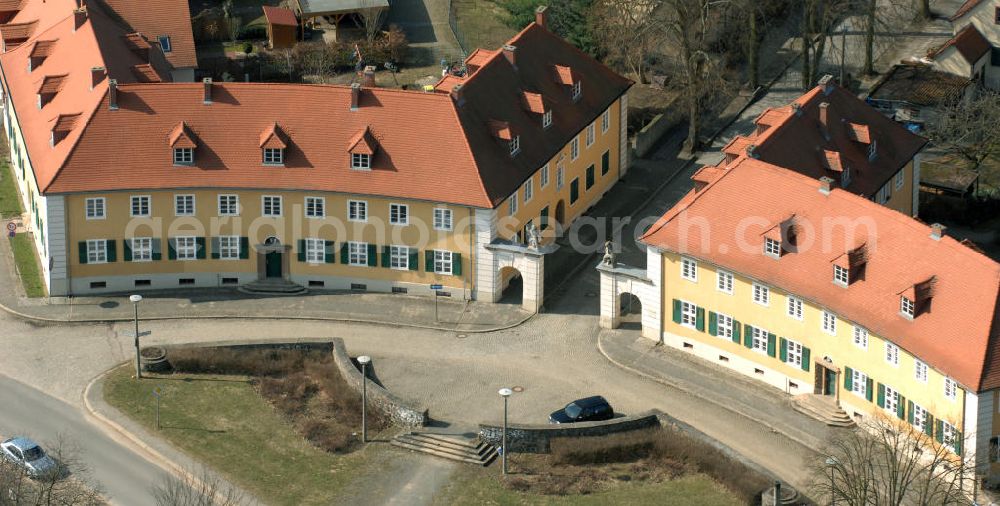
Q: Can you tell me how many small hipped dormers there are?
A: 14